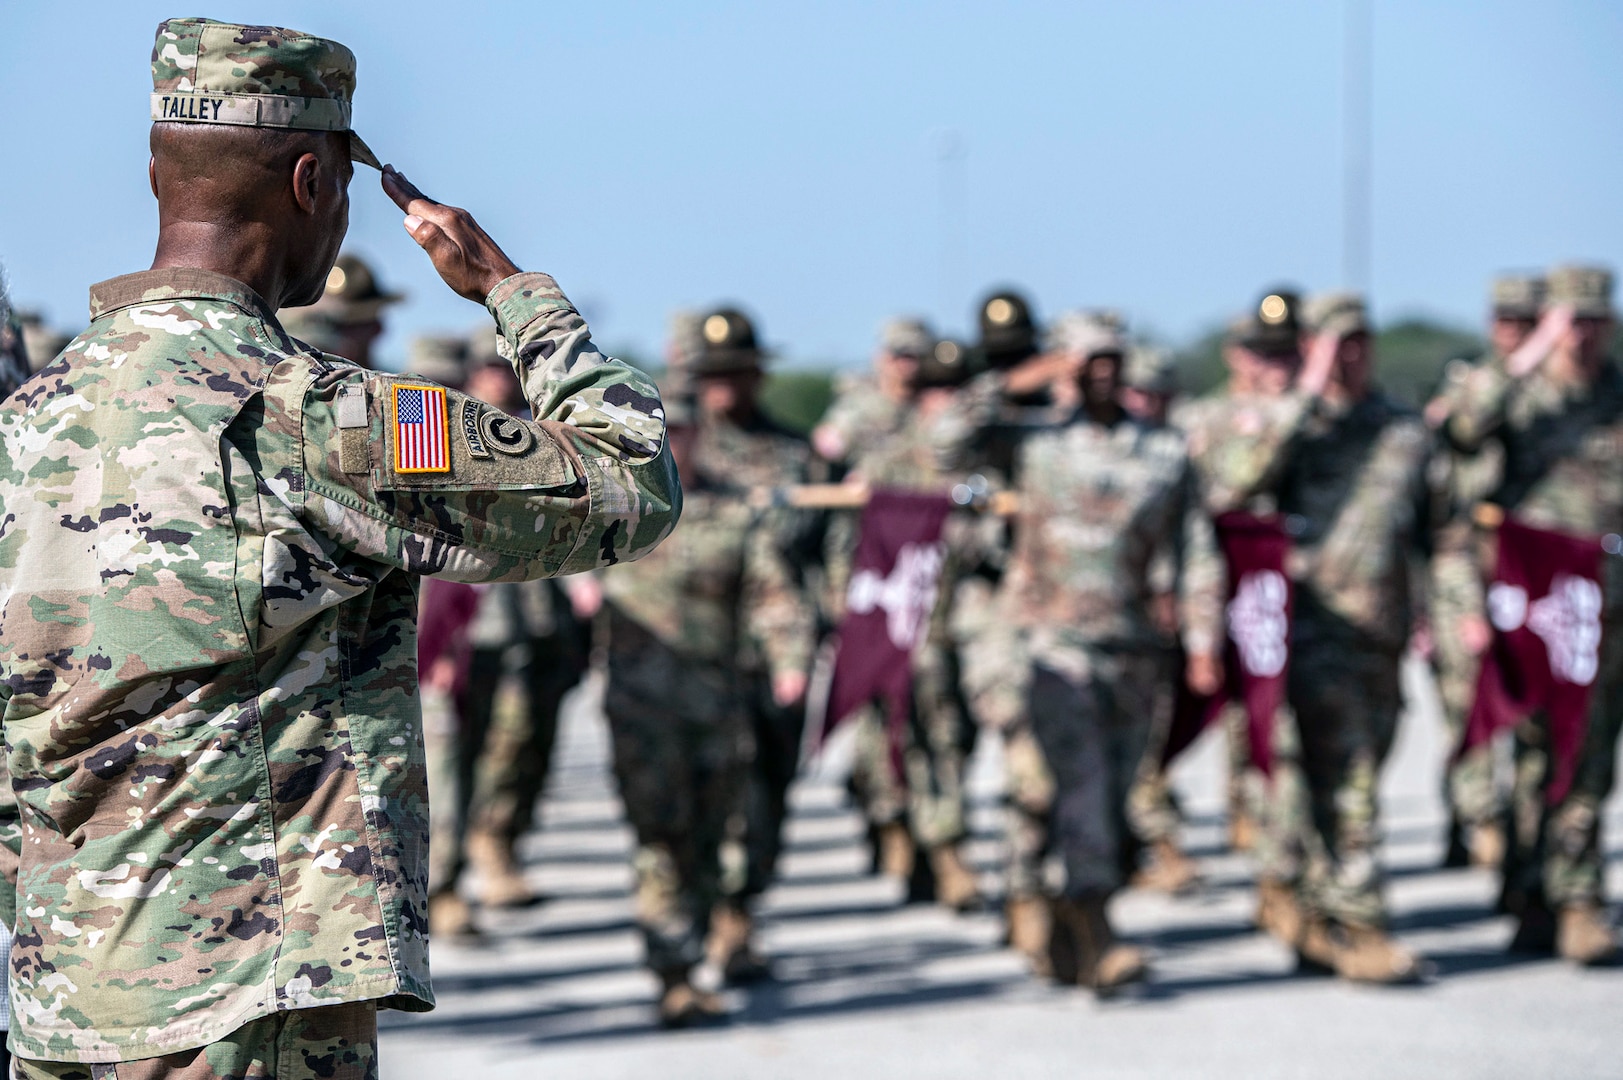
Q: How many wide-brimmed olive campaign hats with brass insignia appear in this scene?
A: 5